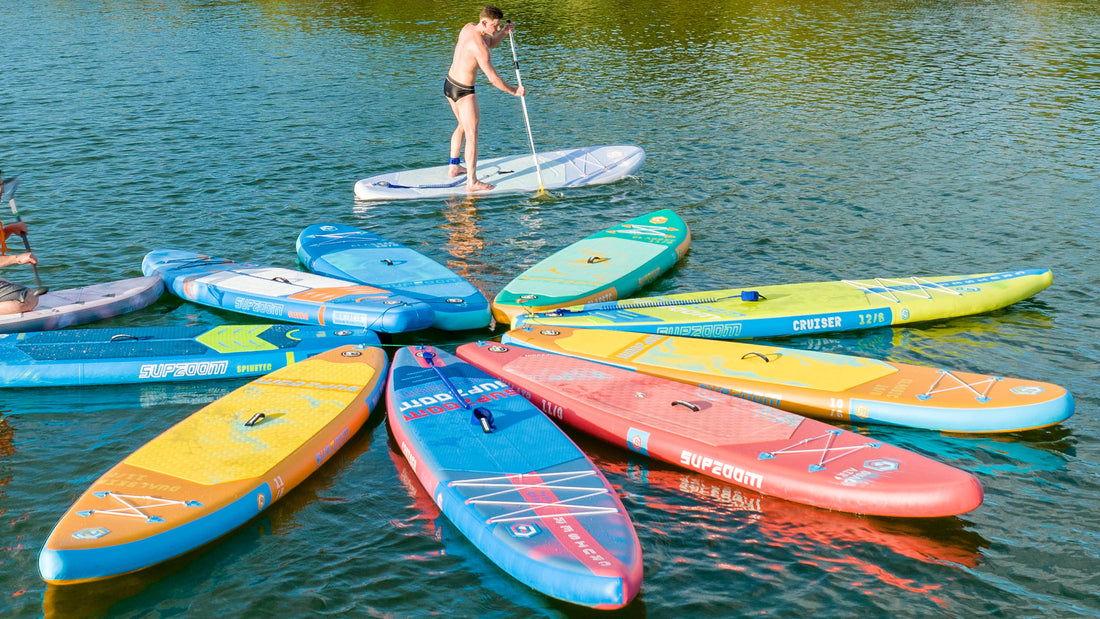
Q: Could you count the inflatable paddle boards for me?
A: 11